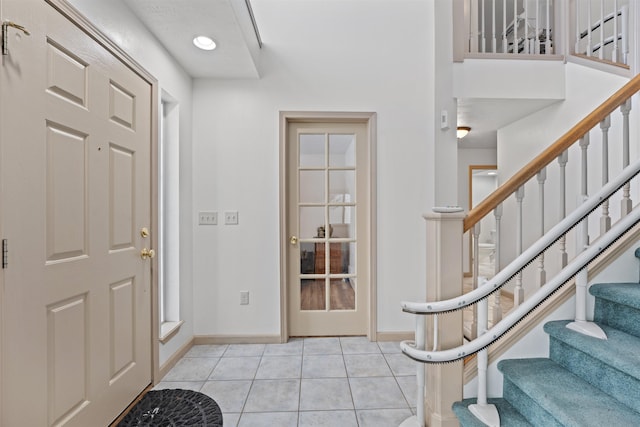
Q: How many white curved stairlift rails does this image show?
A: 2